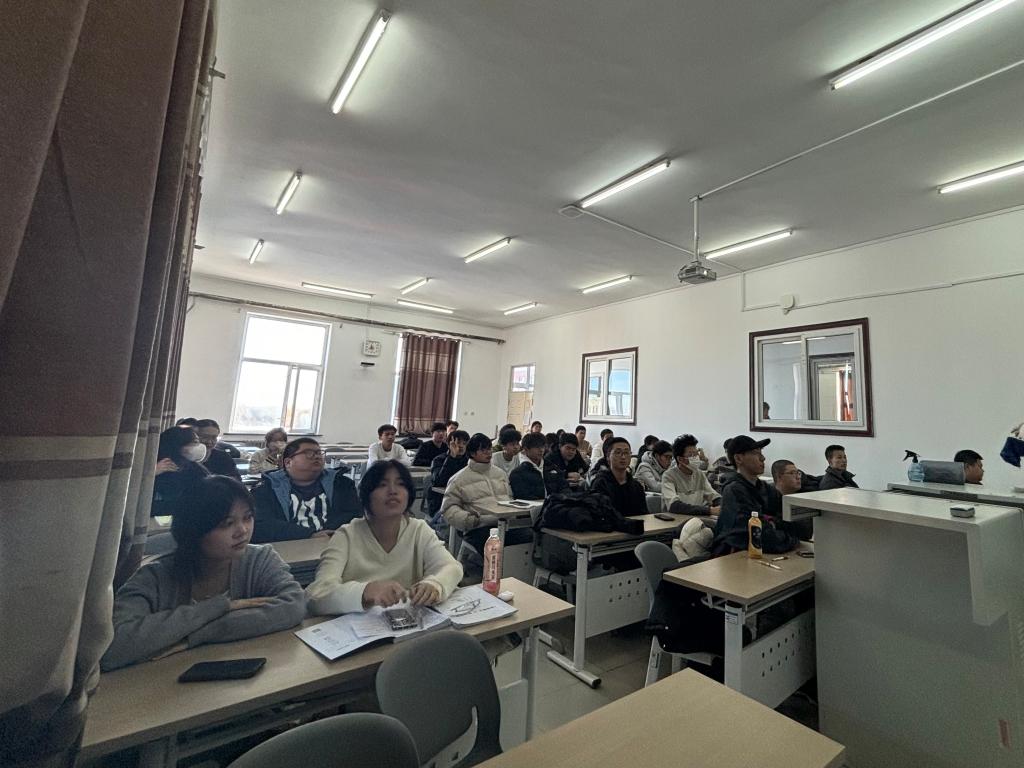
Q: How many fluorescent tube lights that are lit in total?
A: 13